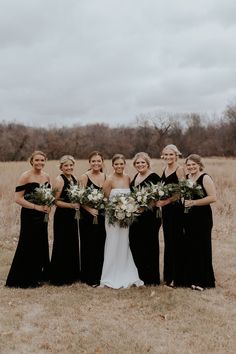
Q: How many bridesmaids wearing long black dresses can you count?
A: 6